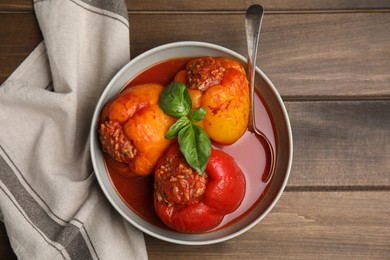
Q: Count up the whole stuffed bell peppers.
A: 3